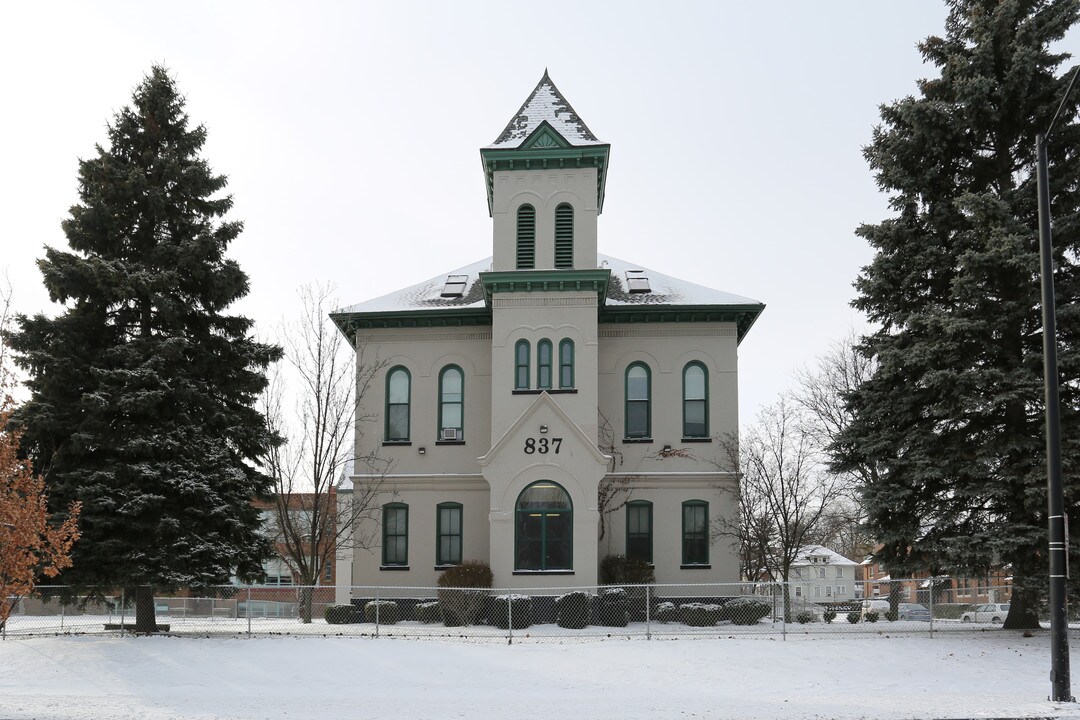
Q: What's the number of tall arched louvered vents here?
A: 2